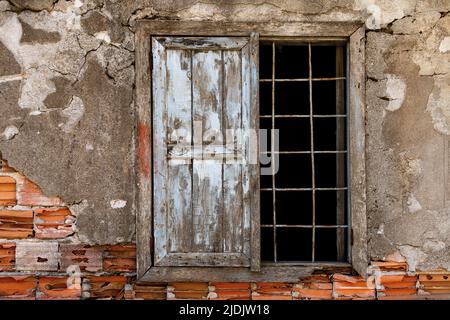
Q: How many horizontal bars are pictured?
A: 5